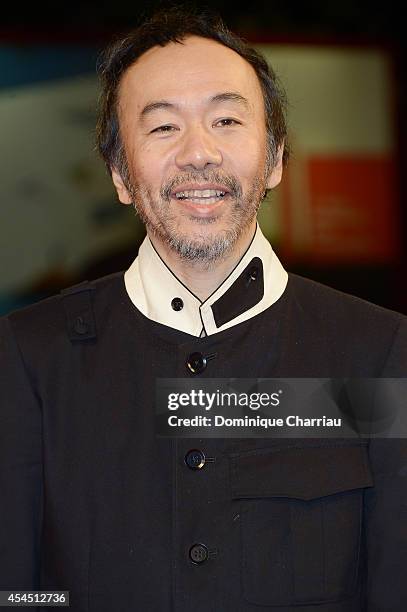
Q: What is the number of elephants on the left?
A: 0